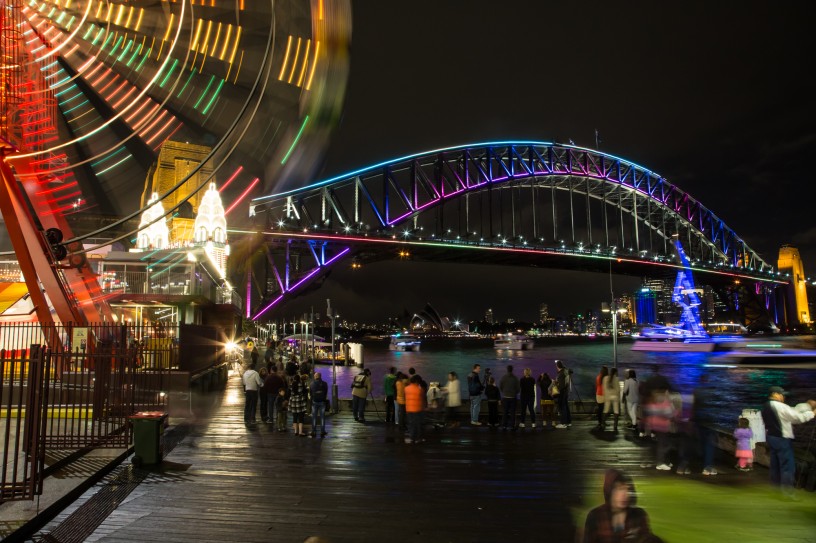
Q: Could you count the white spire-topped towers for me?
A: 2